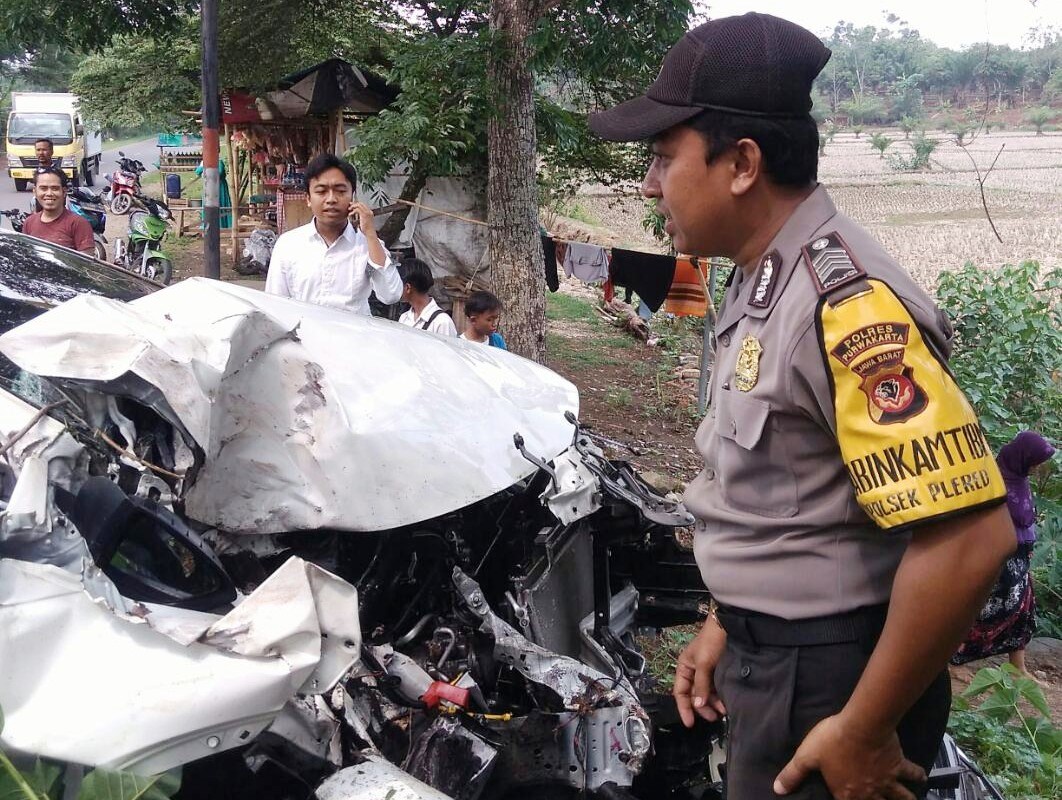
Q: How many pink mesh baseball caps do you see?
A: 0